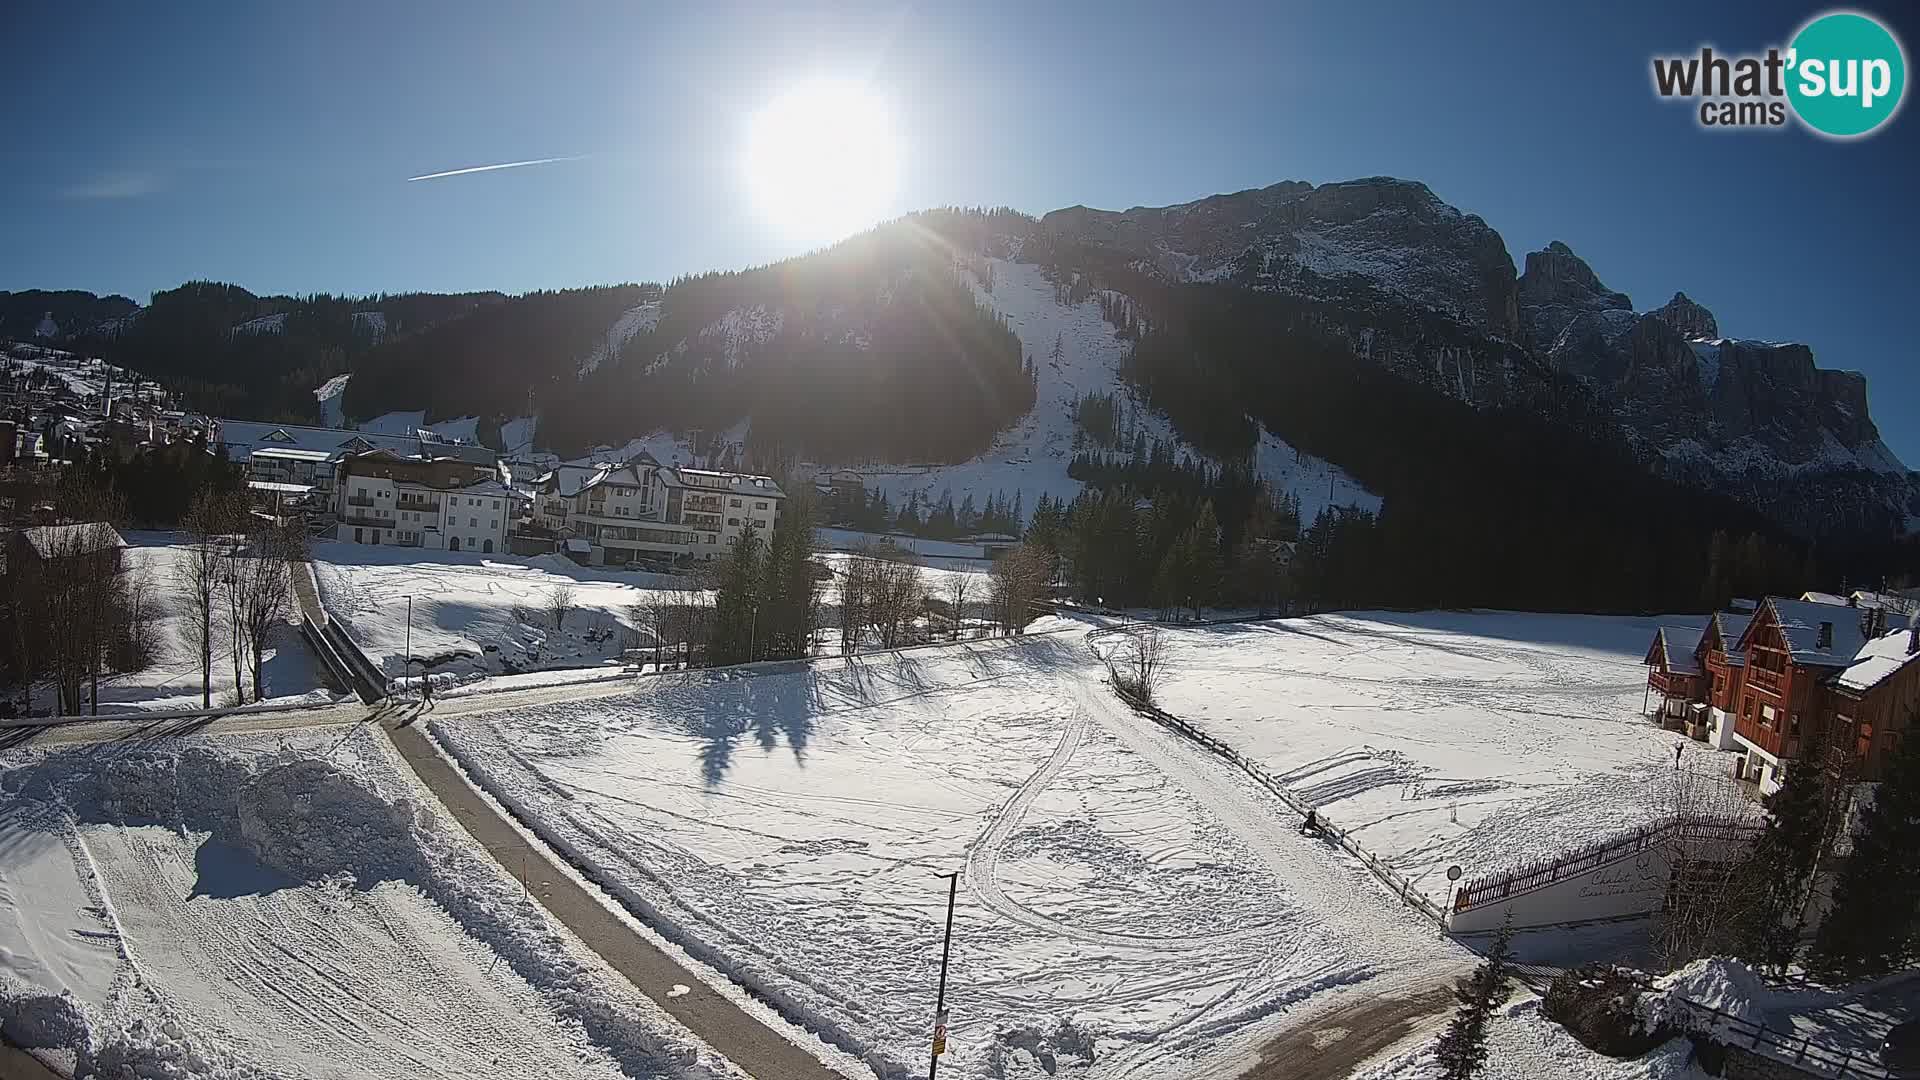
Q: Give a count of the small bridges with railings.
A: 1